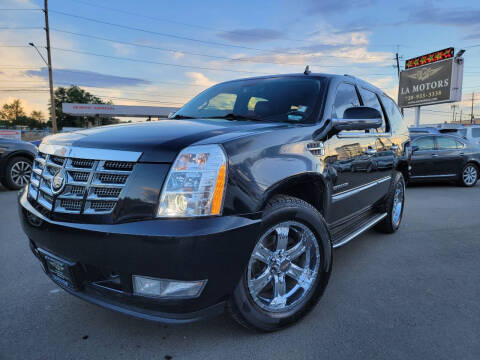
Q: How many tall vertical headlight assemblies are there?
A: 1